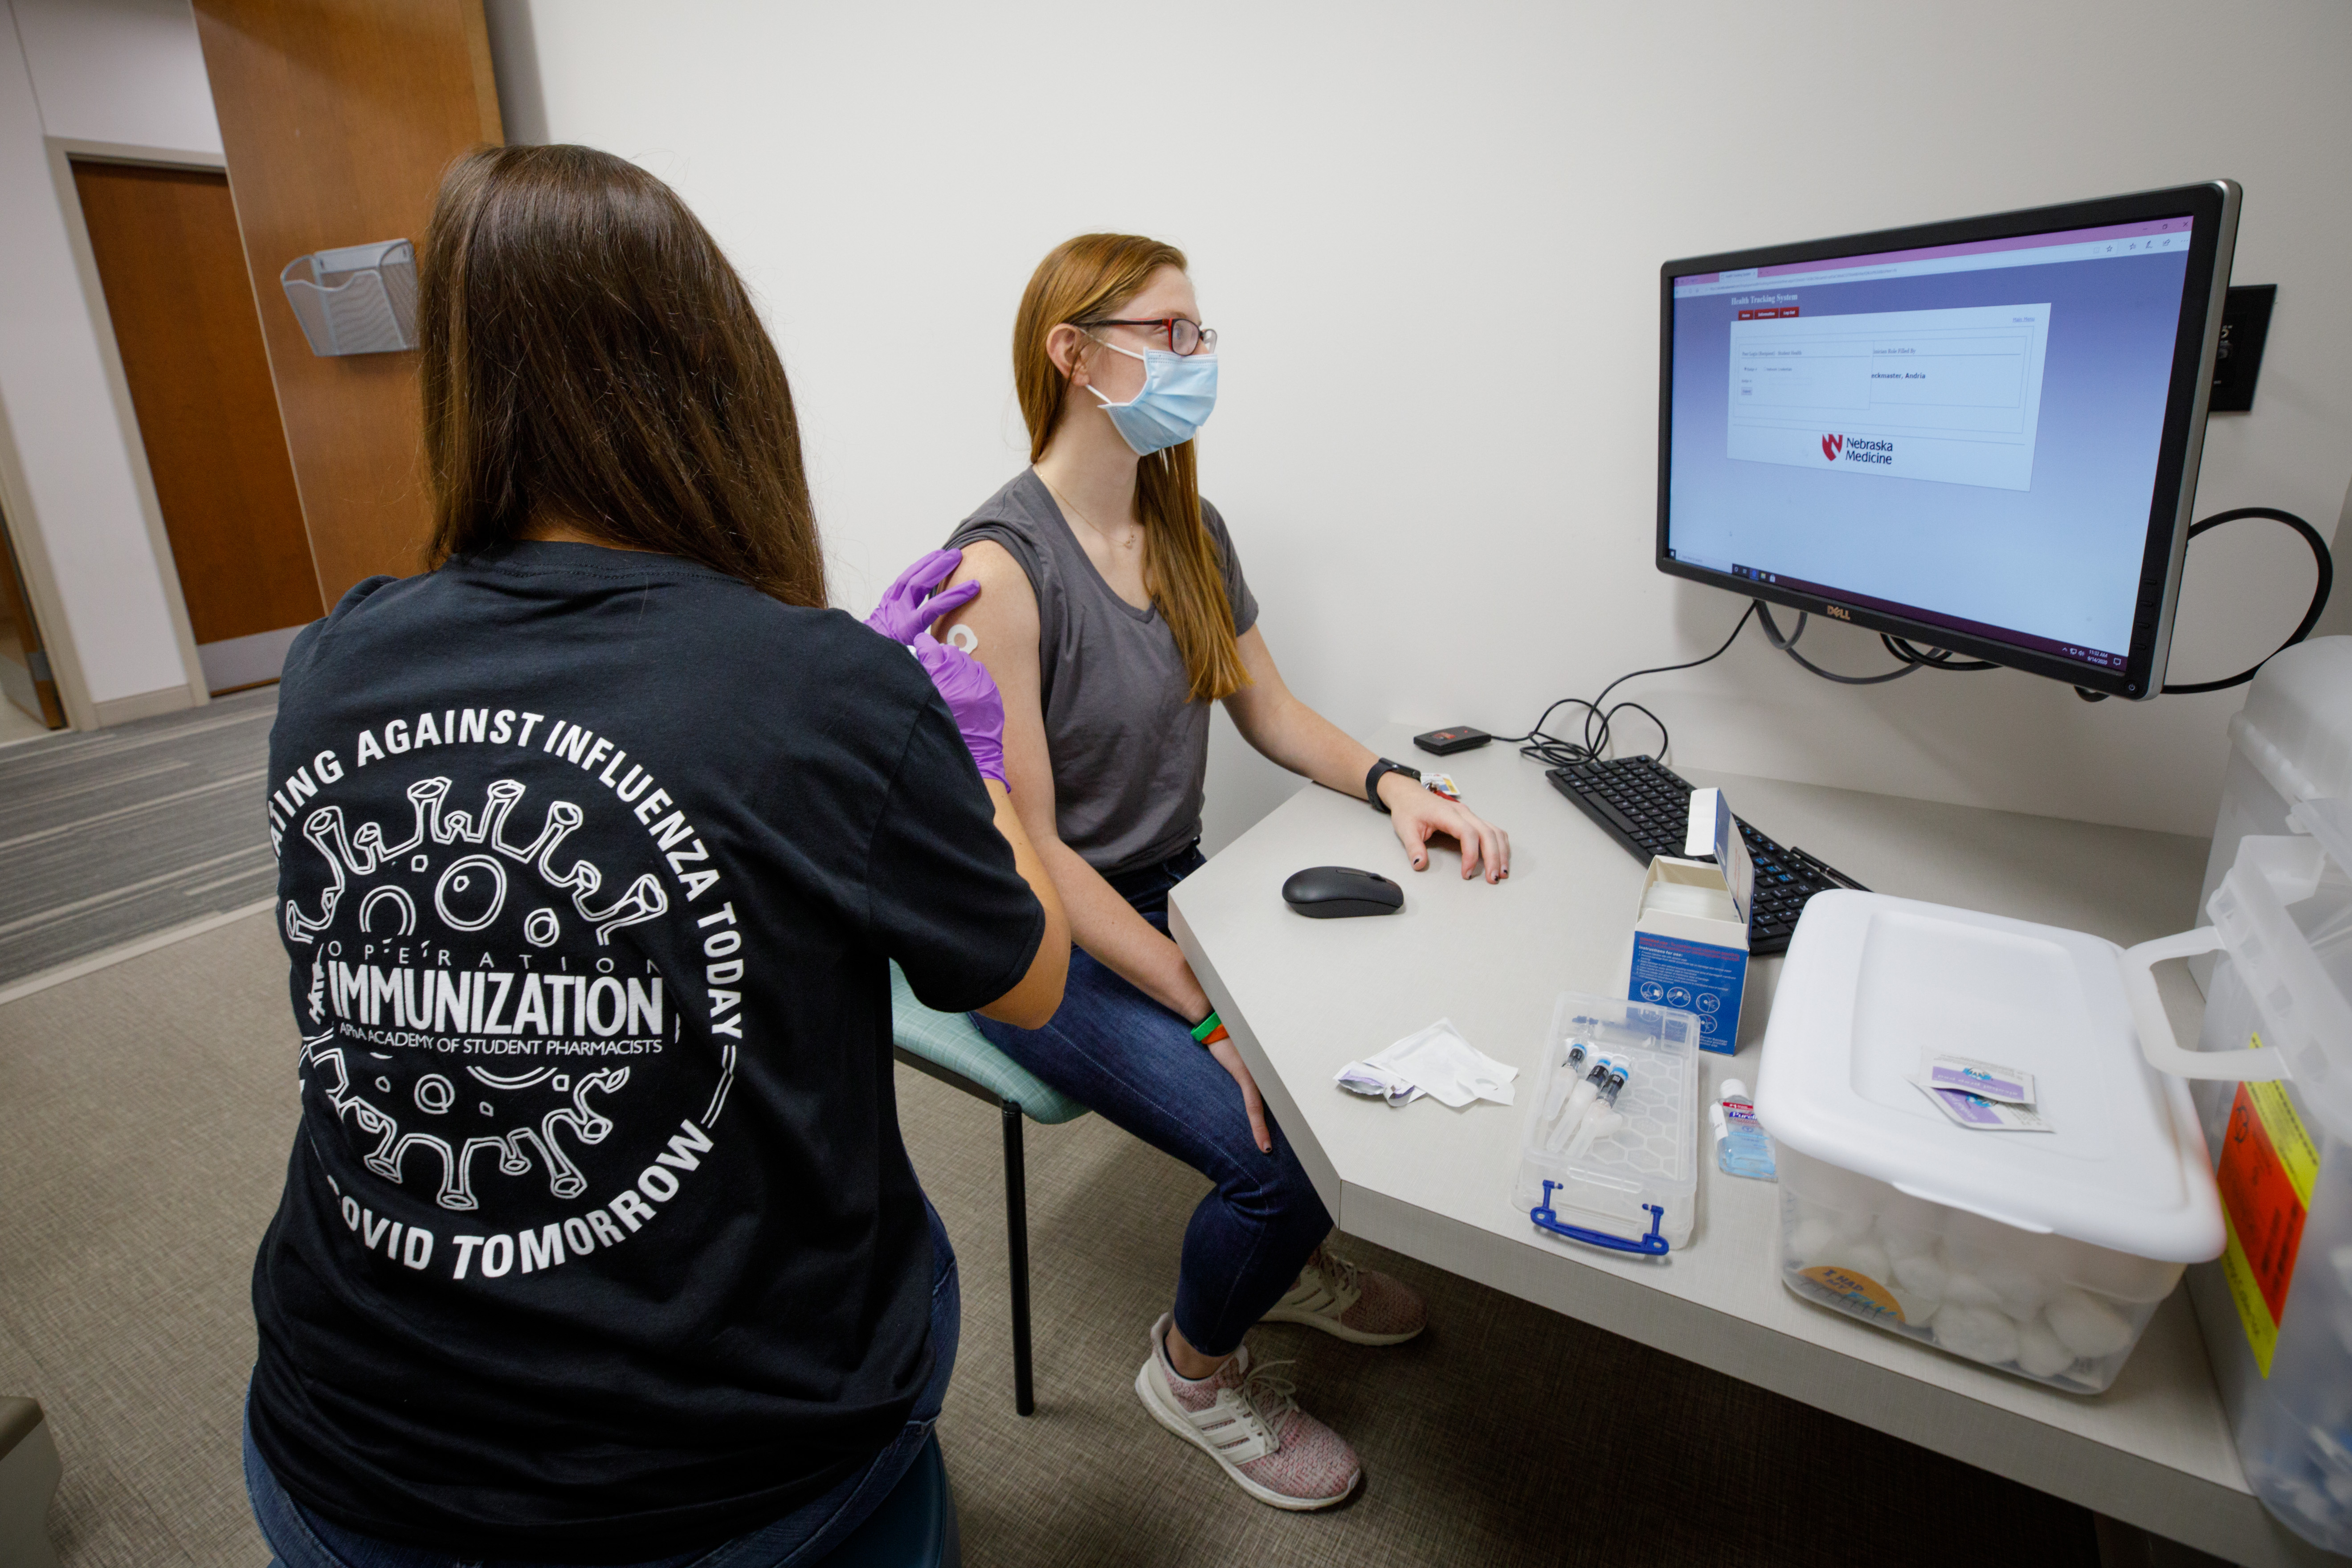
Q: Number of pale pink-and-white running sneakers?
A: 2